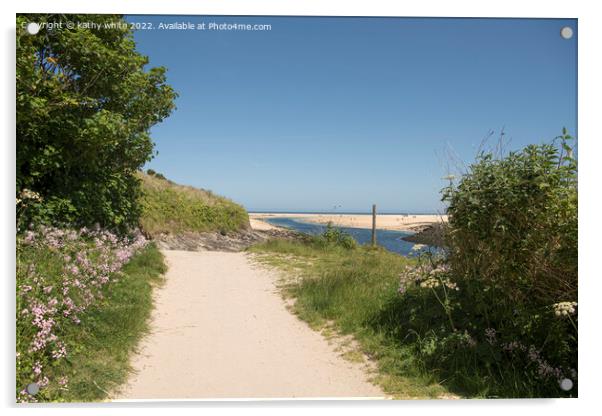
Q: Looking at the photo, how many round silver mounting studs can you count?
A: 4